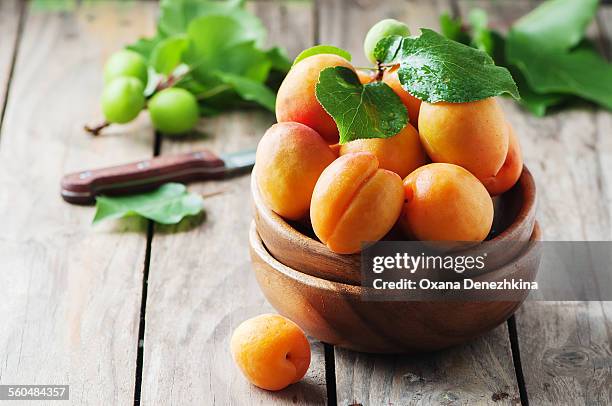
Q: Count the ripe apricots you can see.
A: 9